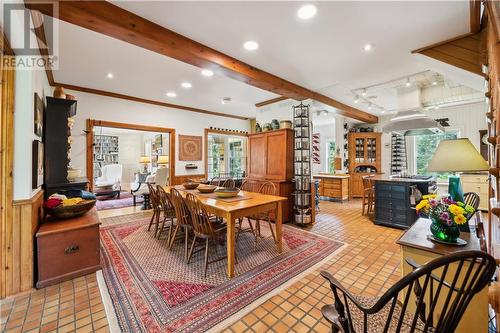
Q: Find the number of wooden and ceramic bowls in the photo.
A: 4